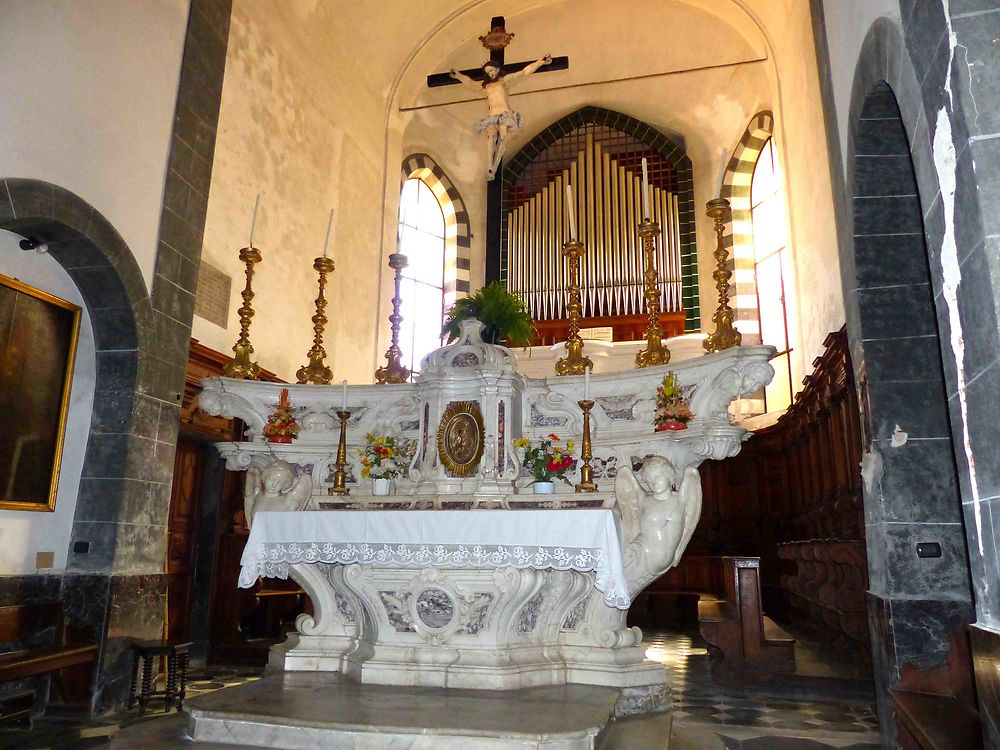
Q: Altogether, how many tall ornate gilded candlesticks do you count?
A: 6